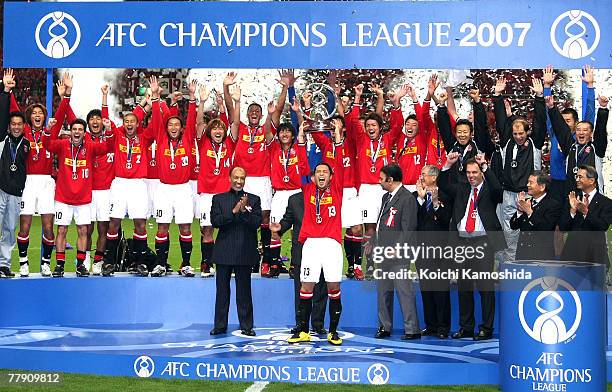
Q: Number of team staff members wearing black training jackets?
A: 4